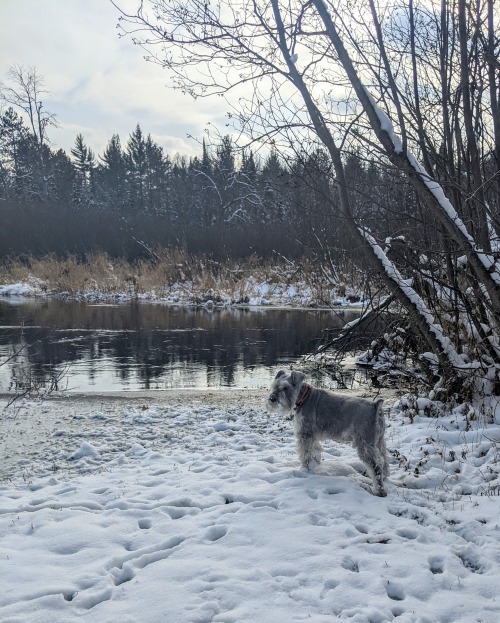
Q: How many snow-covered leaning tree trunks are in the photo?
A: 2